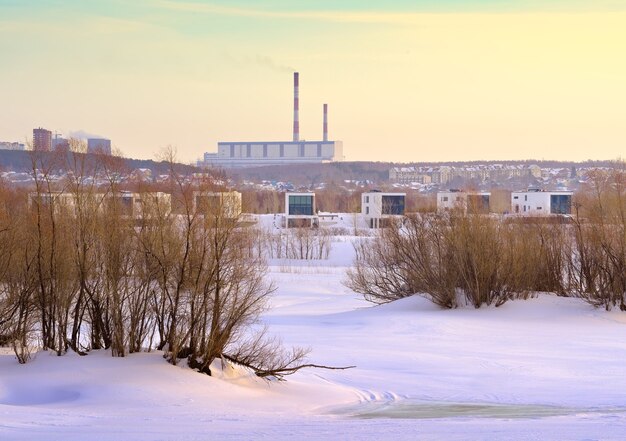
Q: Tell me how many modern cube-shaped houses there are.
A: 7